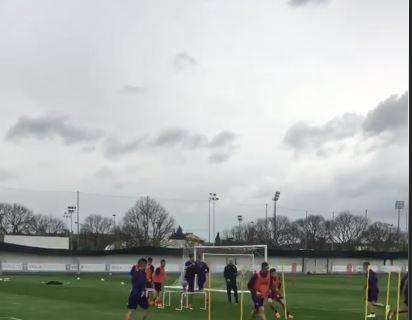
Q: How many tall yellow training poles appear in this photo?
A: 6